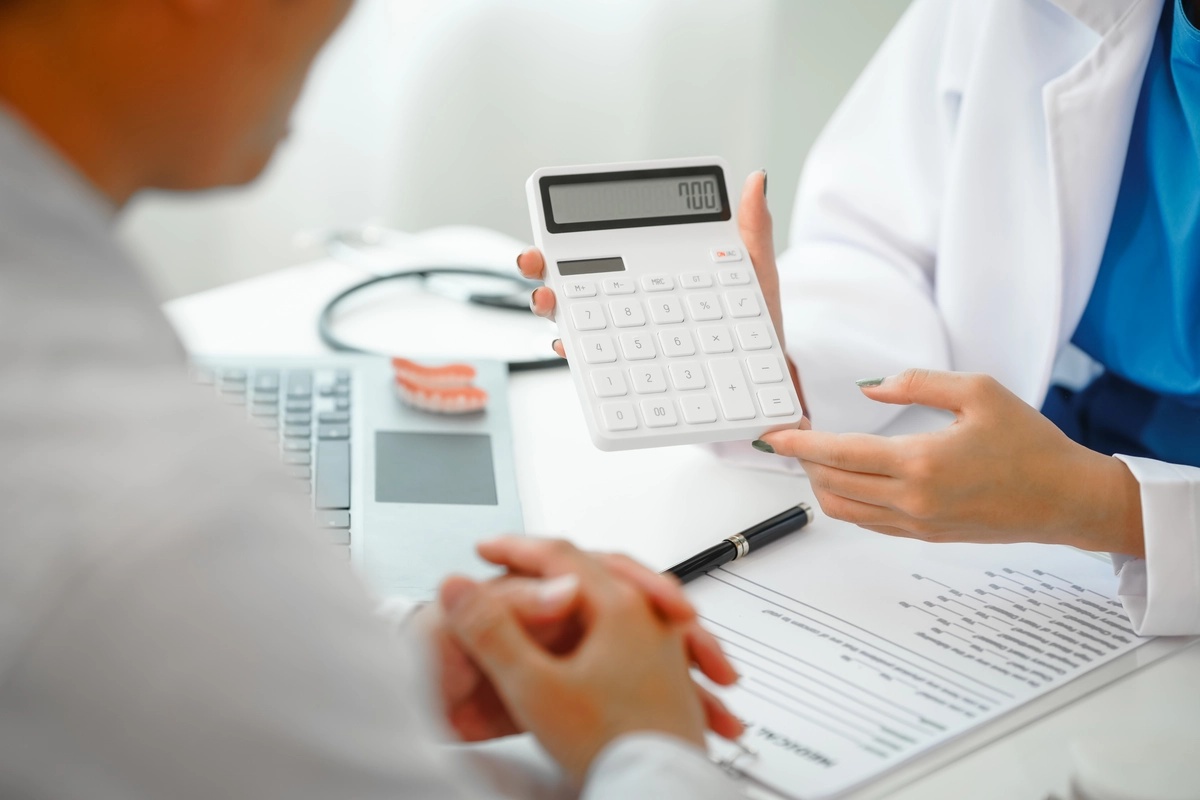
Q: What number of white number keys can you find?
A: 11